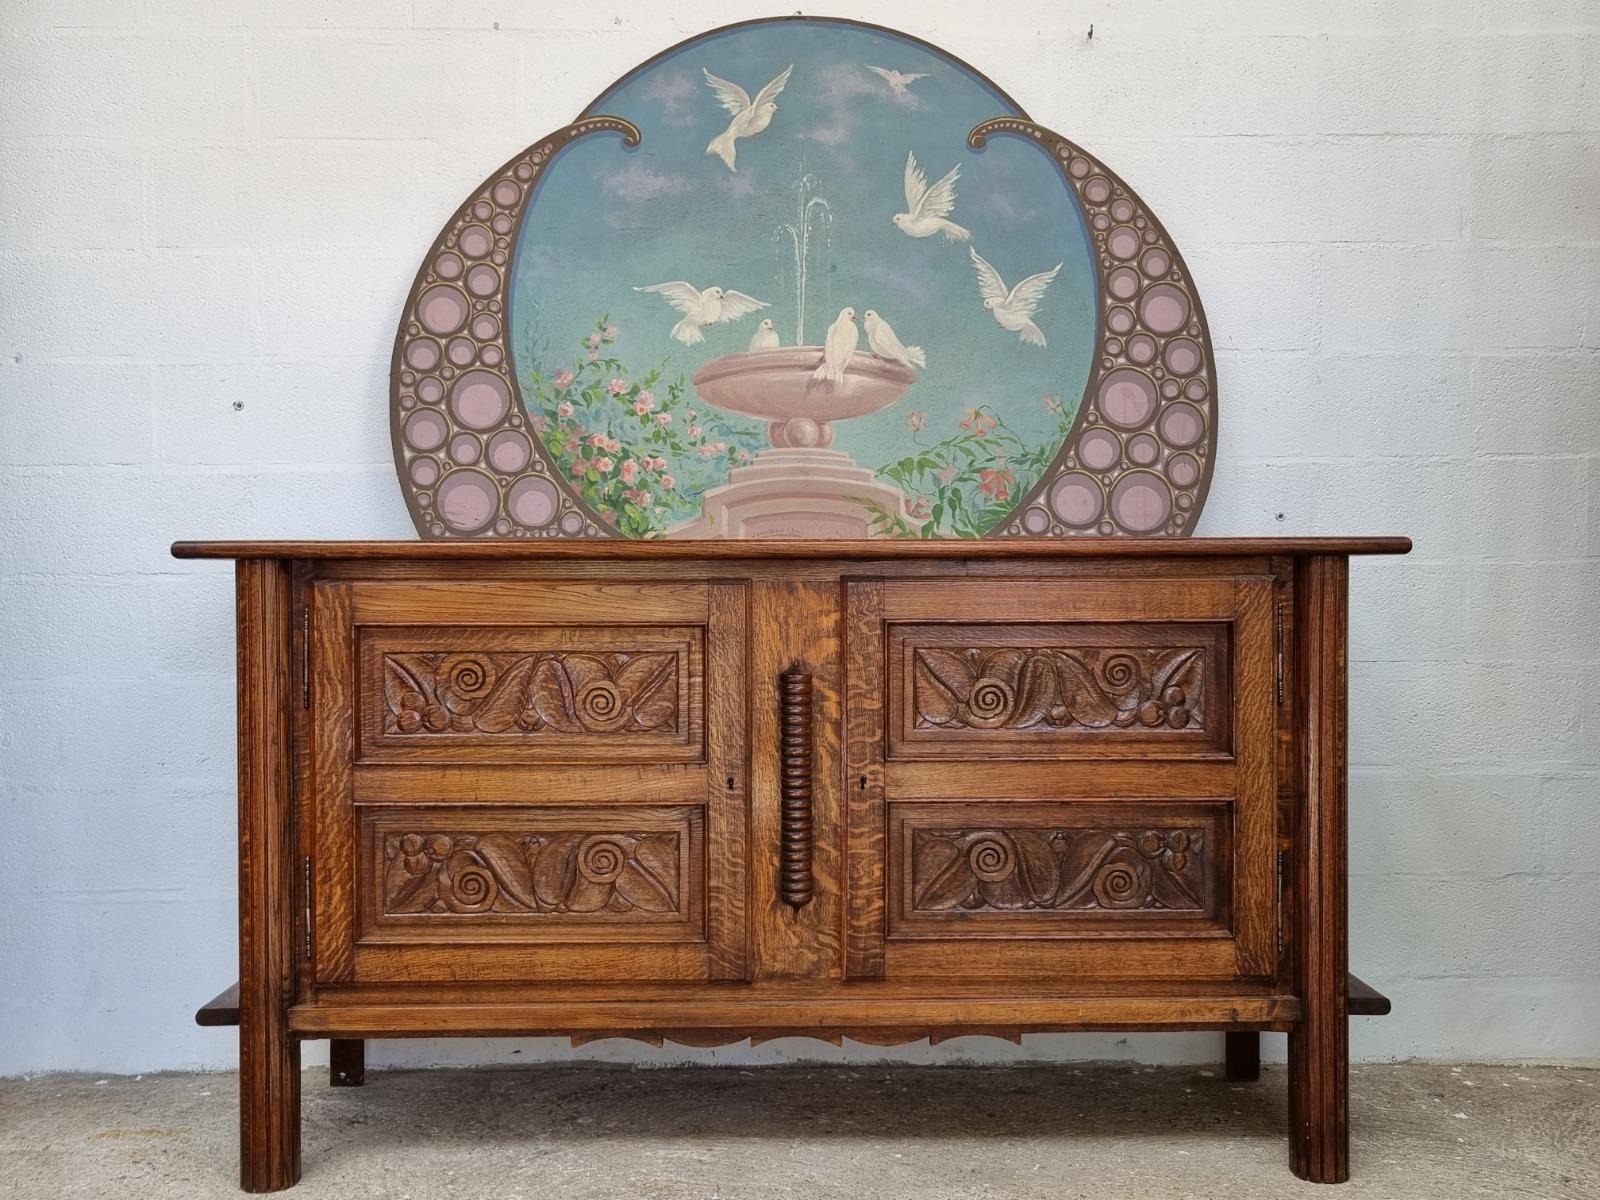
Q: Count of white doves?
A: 8